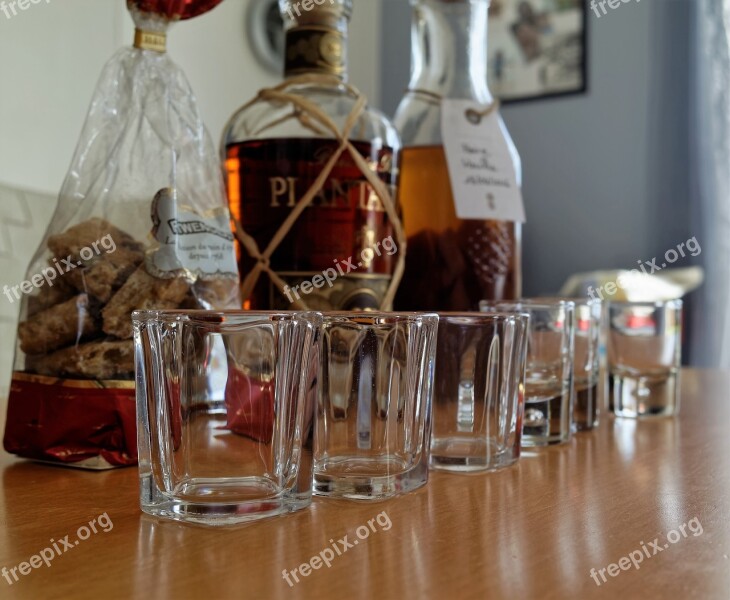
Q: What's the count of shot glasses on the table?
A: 6